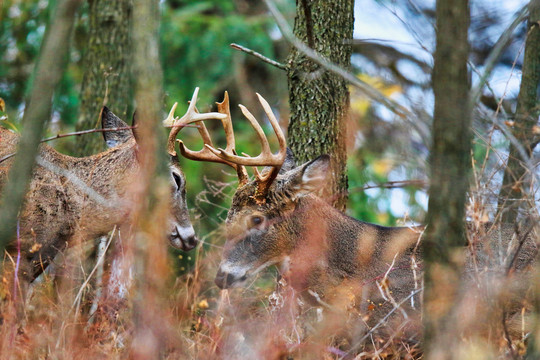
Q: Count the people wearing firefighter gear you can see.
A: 0